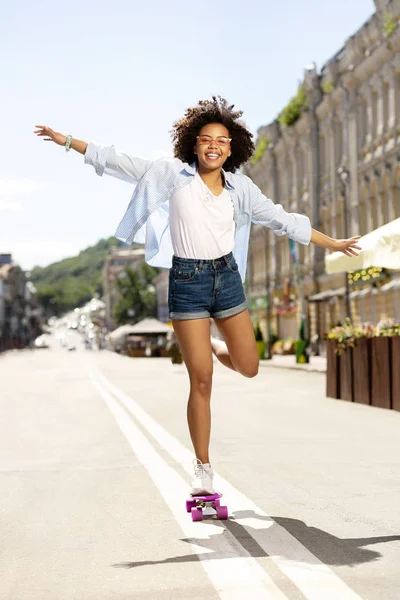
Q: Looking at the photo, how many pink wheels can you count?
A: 4